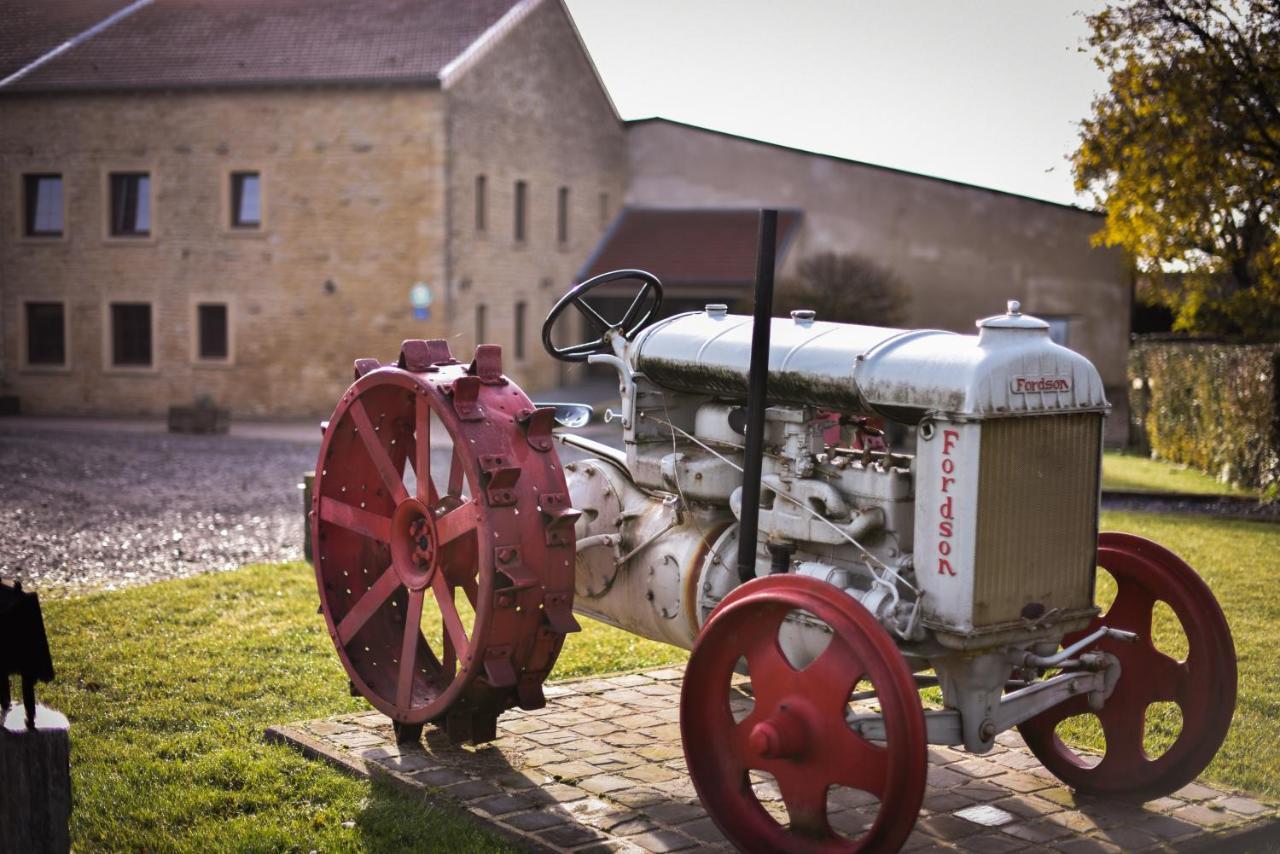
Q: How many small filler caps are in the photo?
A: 2